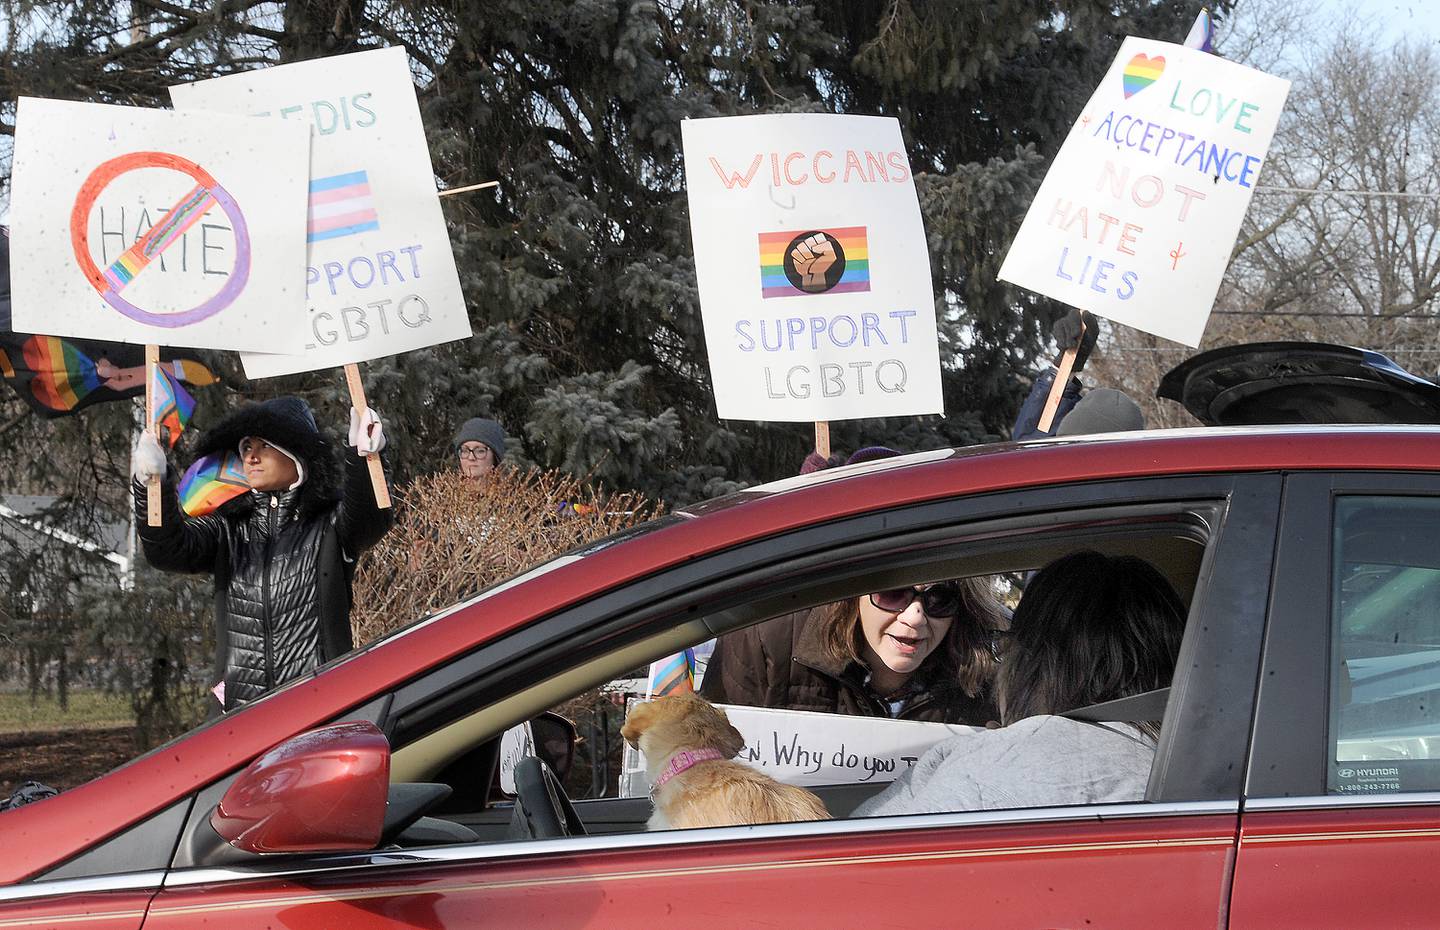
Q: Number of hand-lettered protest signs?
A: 5